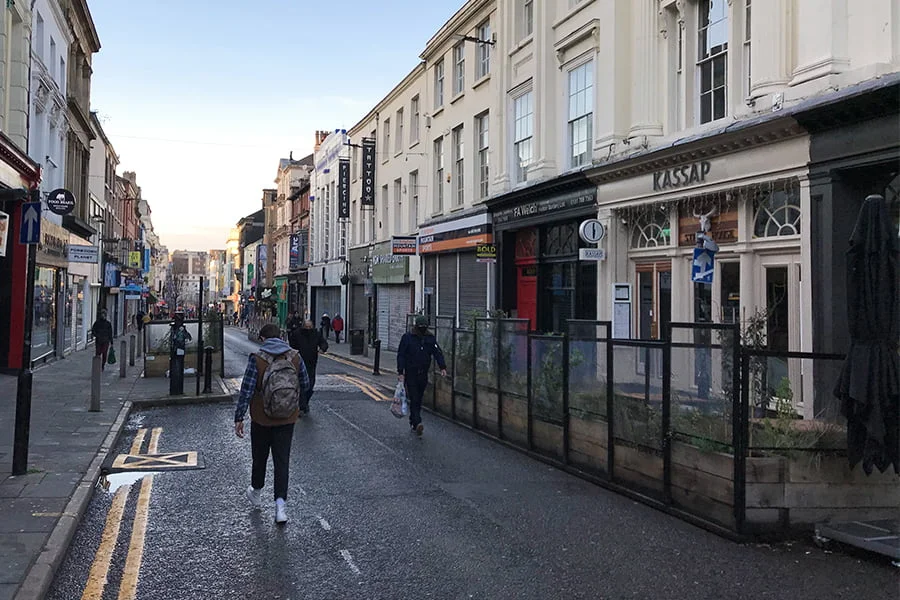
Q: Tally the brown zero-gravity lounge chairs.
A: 0